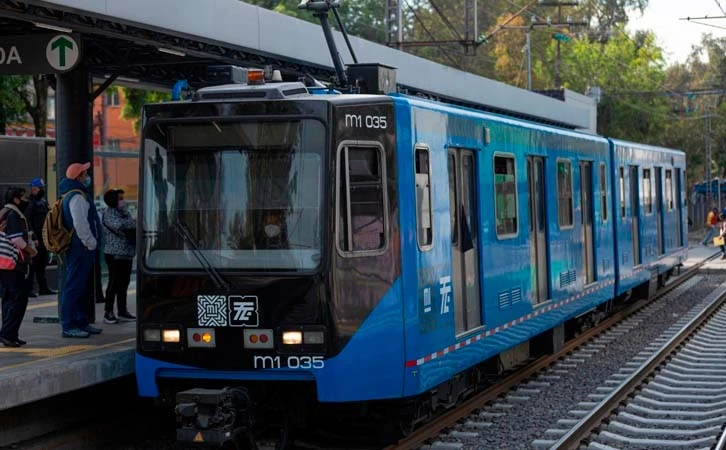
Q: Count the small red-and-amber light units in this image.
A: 2